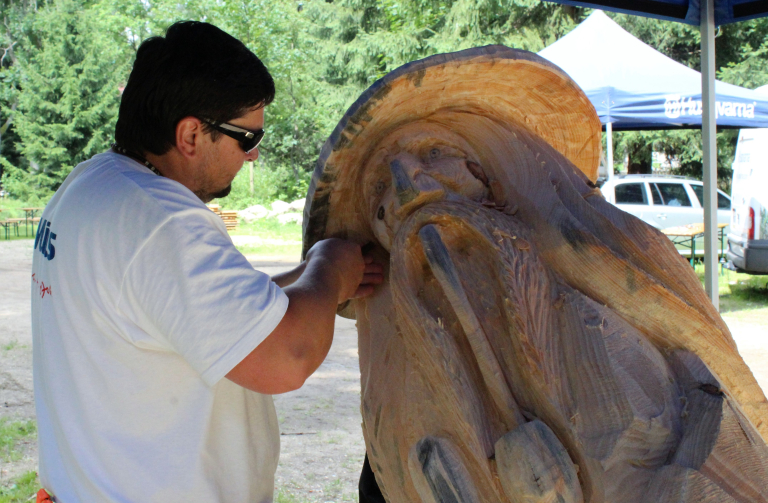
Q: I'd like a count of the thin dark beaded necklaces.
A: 1